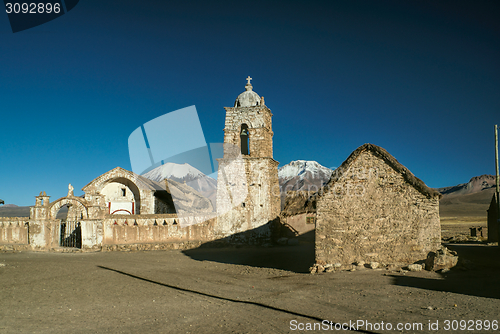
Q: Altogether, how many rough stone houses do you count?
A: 1